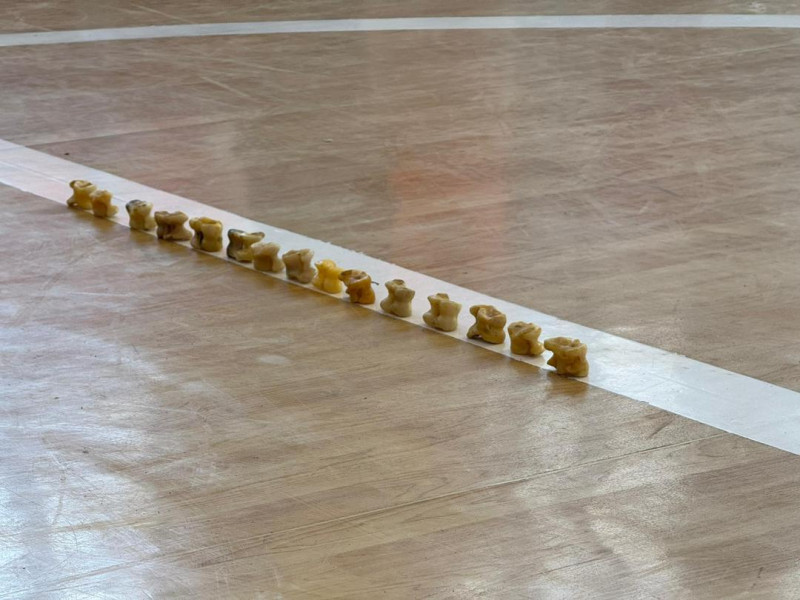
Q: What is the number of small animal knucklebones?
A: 15